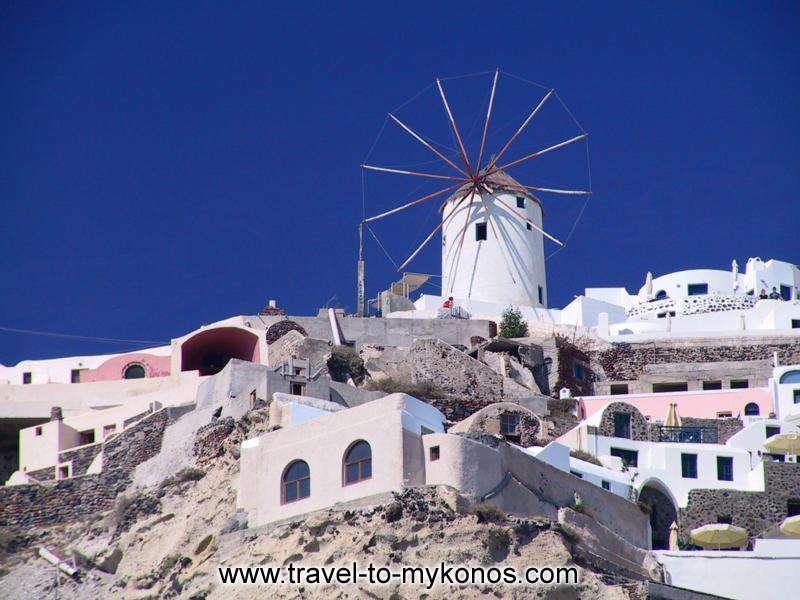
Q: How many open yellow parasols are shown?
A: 3